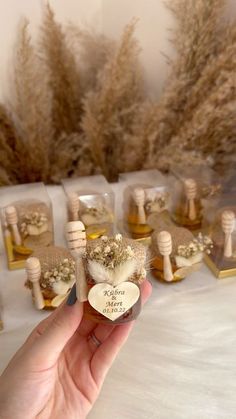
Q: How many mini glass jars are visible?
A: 8